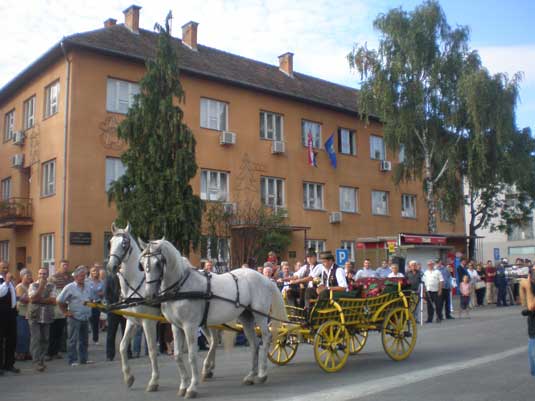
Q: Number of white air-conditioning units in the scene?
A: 8